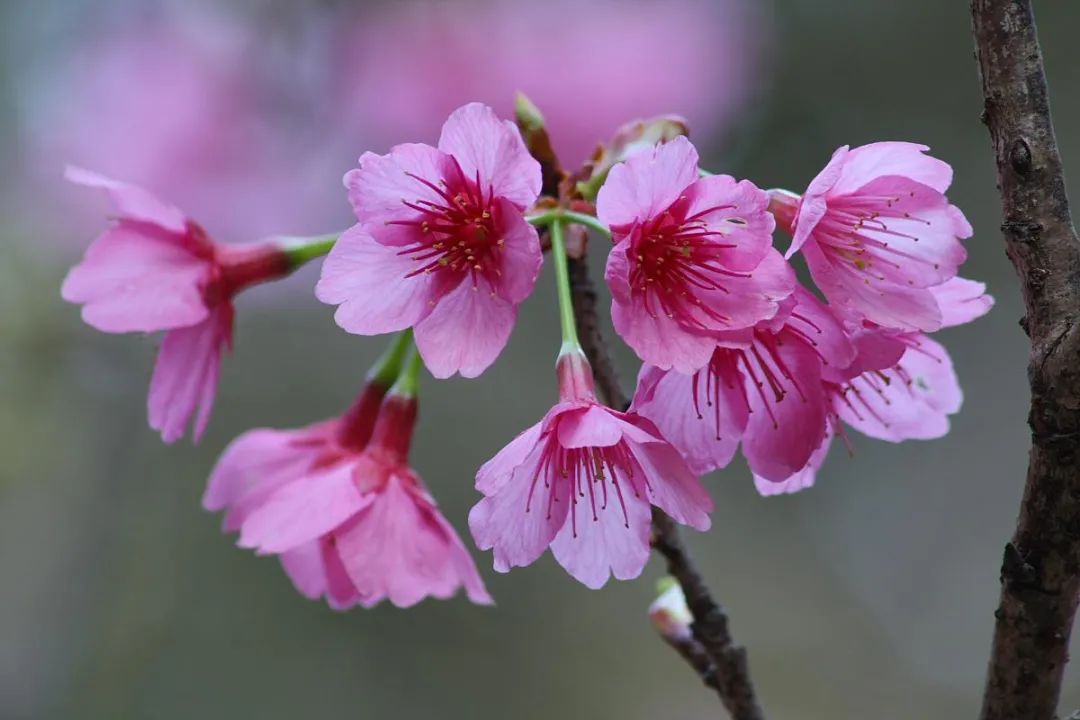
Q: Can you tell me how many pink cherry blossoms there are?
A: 9